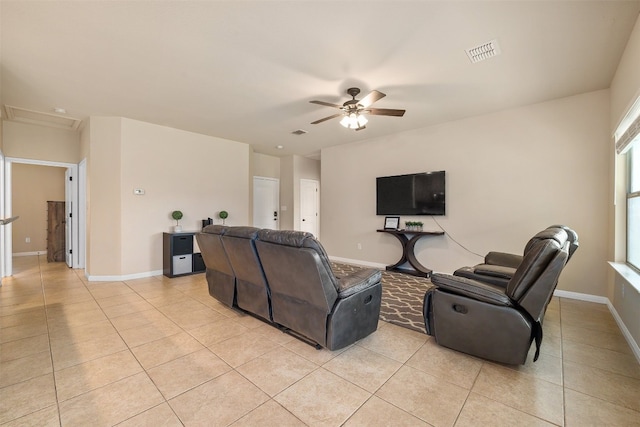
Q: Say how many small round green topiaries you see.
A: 2